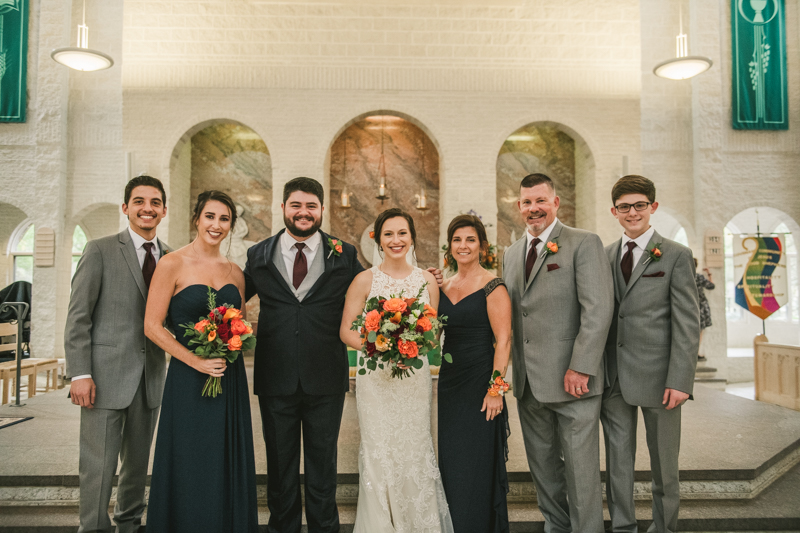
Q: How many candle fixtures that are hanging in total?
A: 3